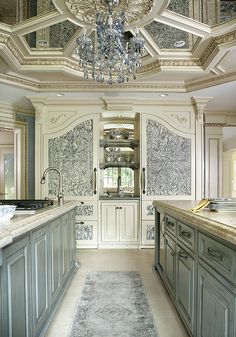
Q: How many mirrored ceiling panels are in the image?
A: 5